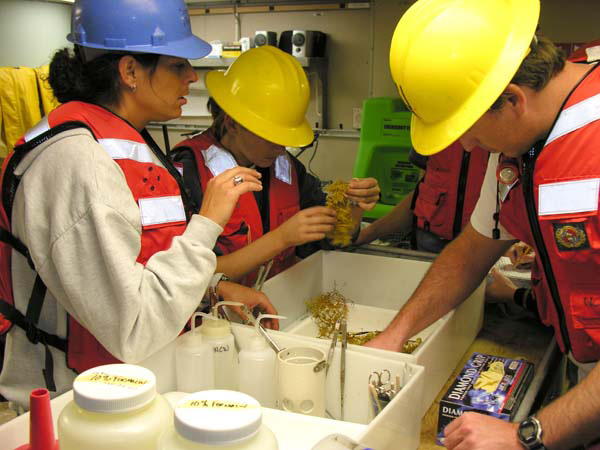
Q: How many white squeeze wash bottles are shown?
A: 3